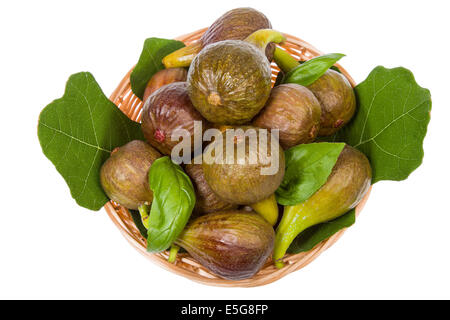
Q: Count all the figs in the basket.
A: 11